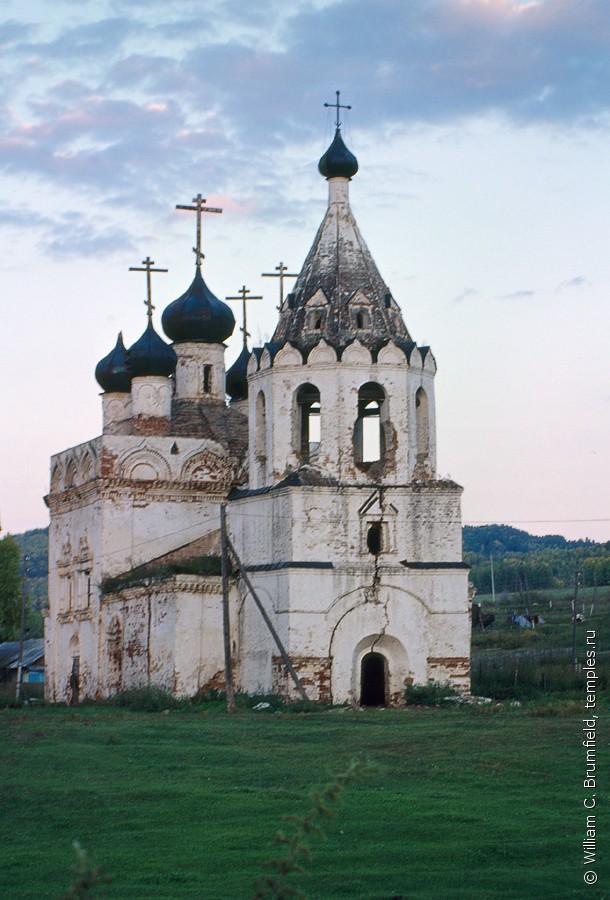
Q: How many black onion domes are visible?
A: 5